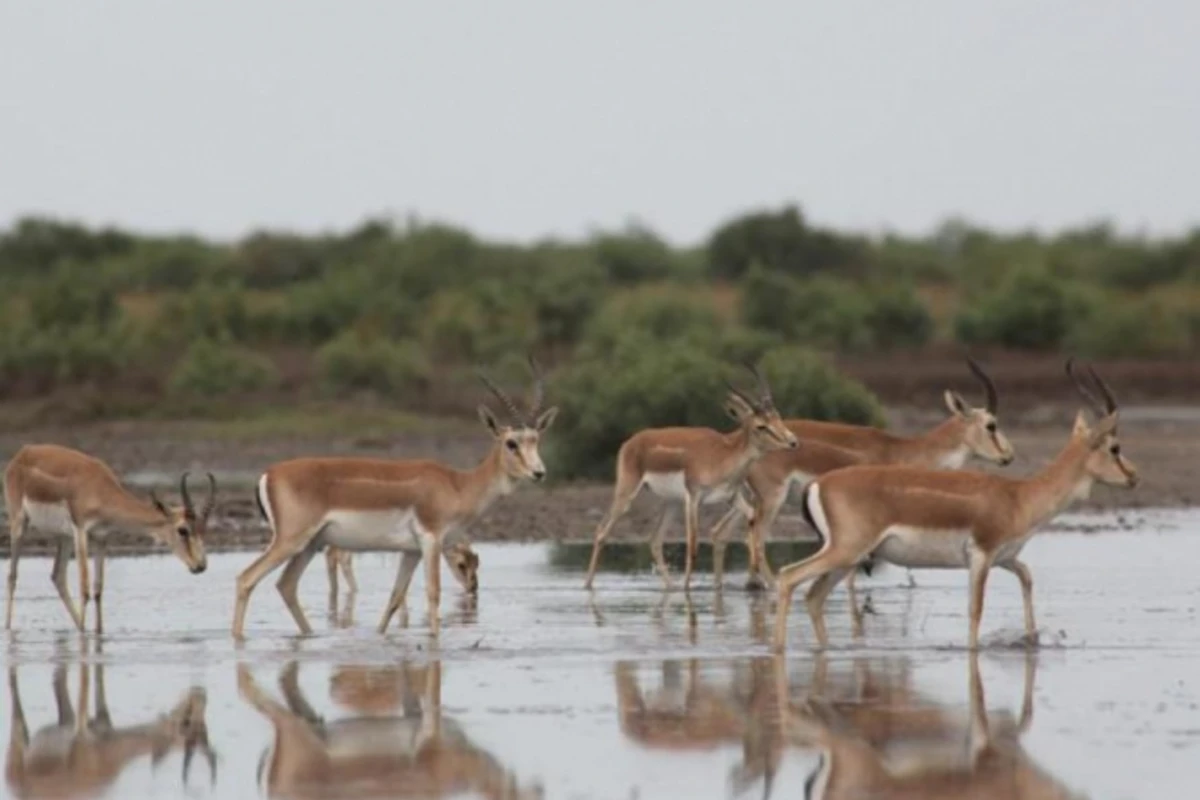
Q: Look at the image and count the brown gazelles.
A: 6